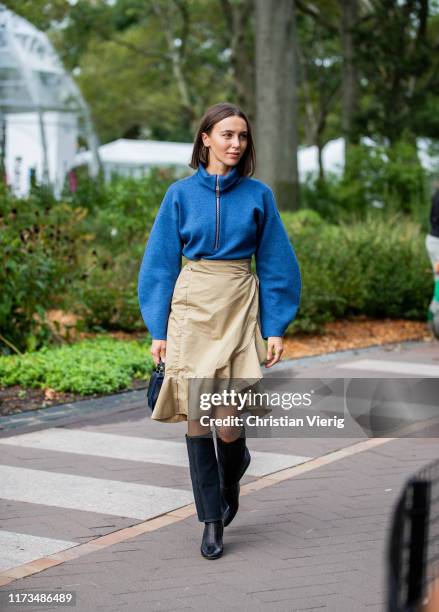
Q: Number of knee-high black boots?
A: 2